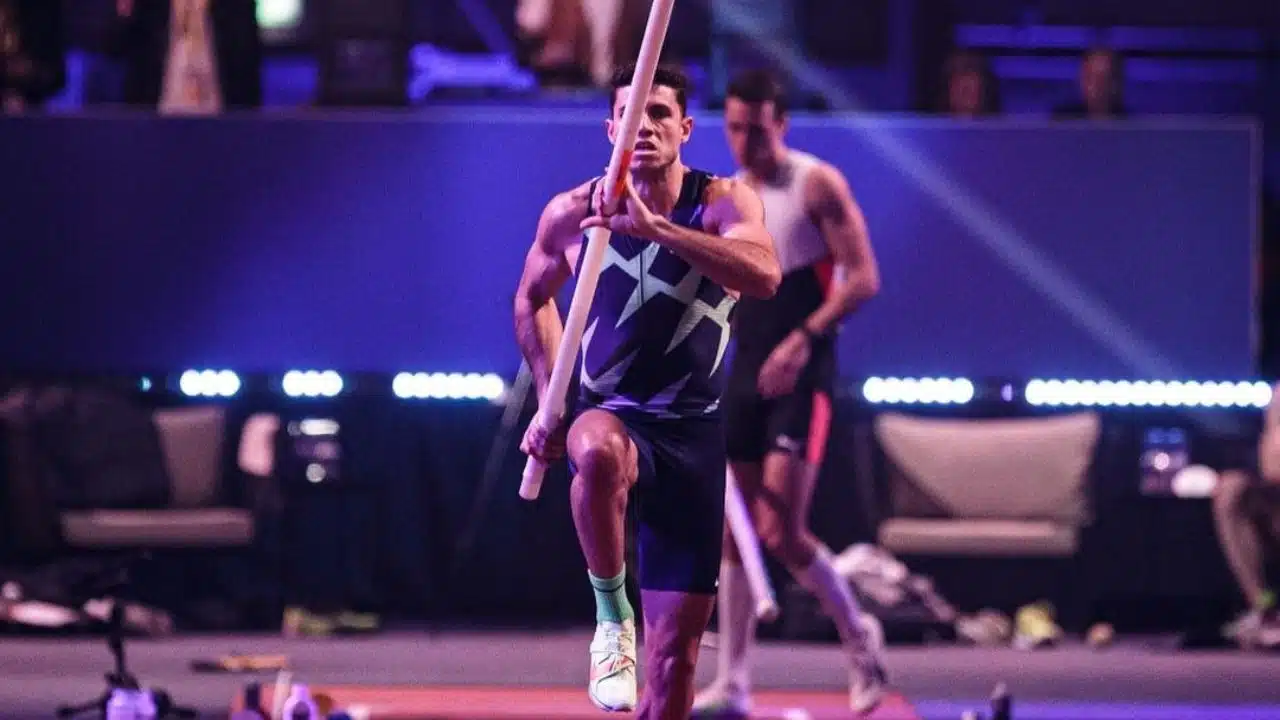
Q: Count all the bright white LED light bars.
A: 5